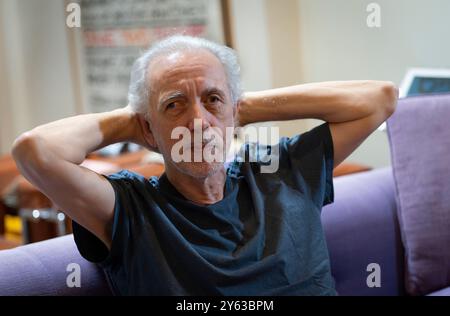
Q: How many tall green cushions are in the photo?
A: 0